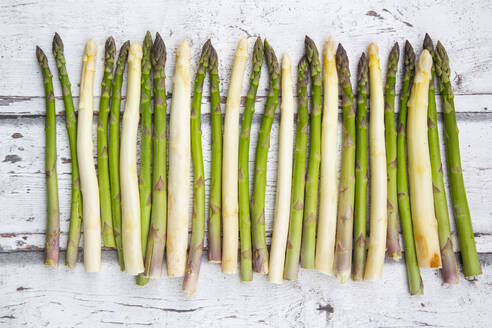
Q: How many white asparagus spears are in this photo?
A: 8